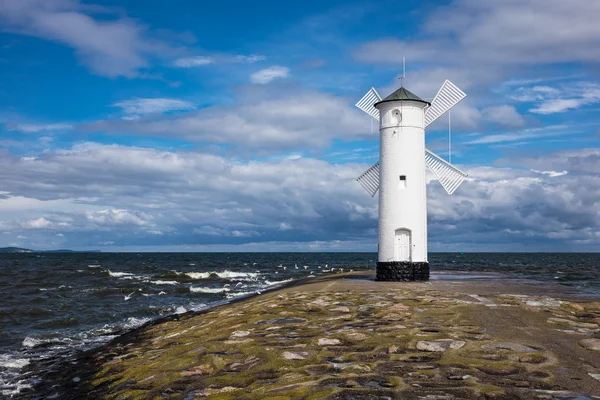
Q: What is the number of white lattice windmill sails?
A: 4